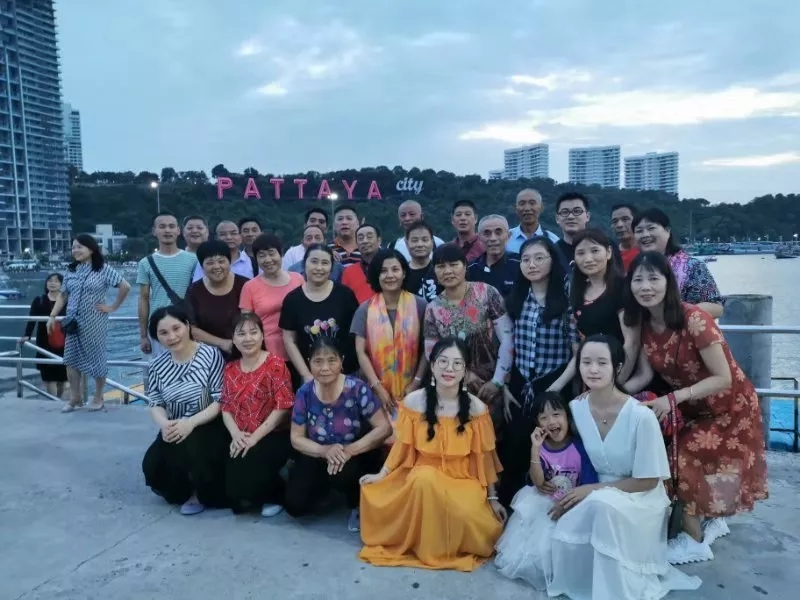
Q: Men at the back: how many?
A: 15